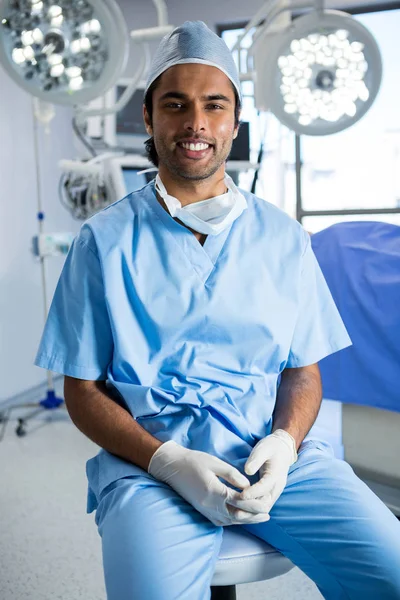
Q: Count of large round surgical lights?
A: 2